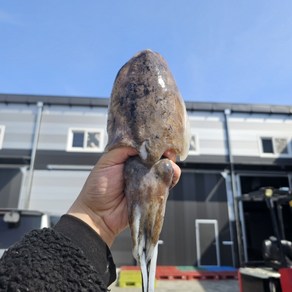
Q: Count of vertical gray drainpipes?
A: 2